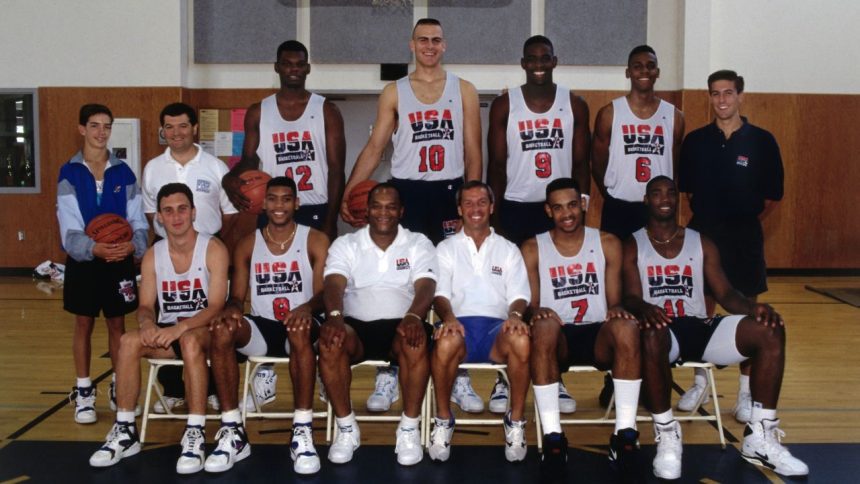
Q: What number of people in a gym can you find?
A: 13